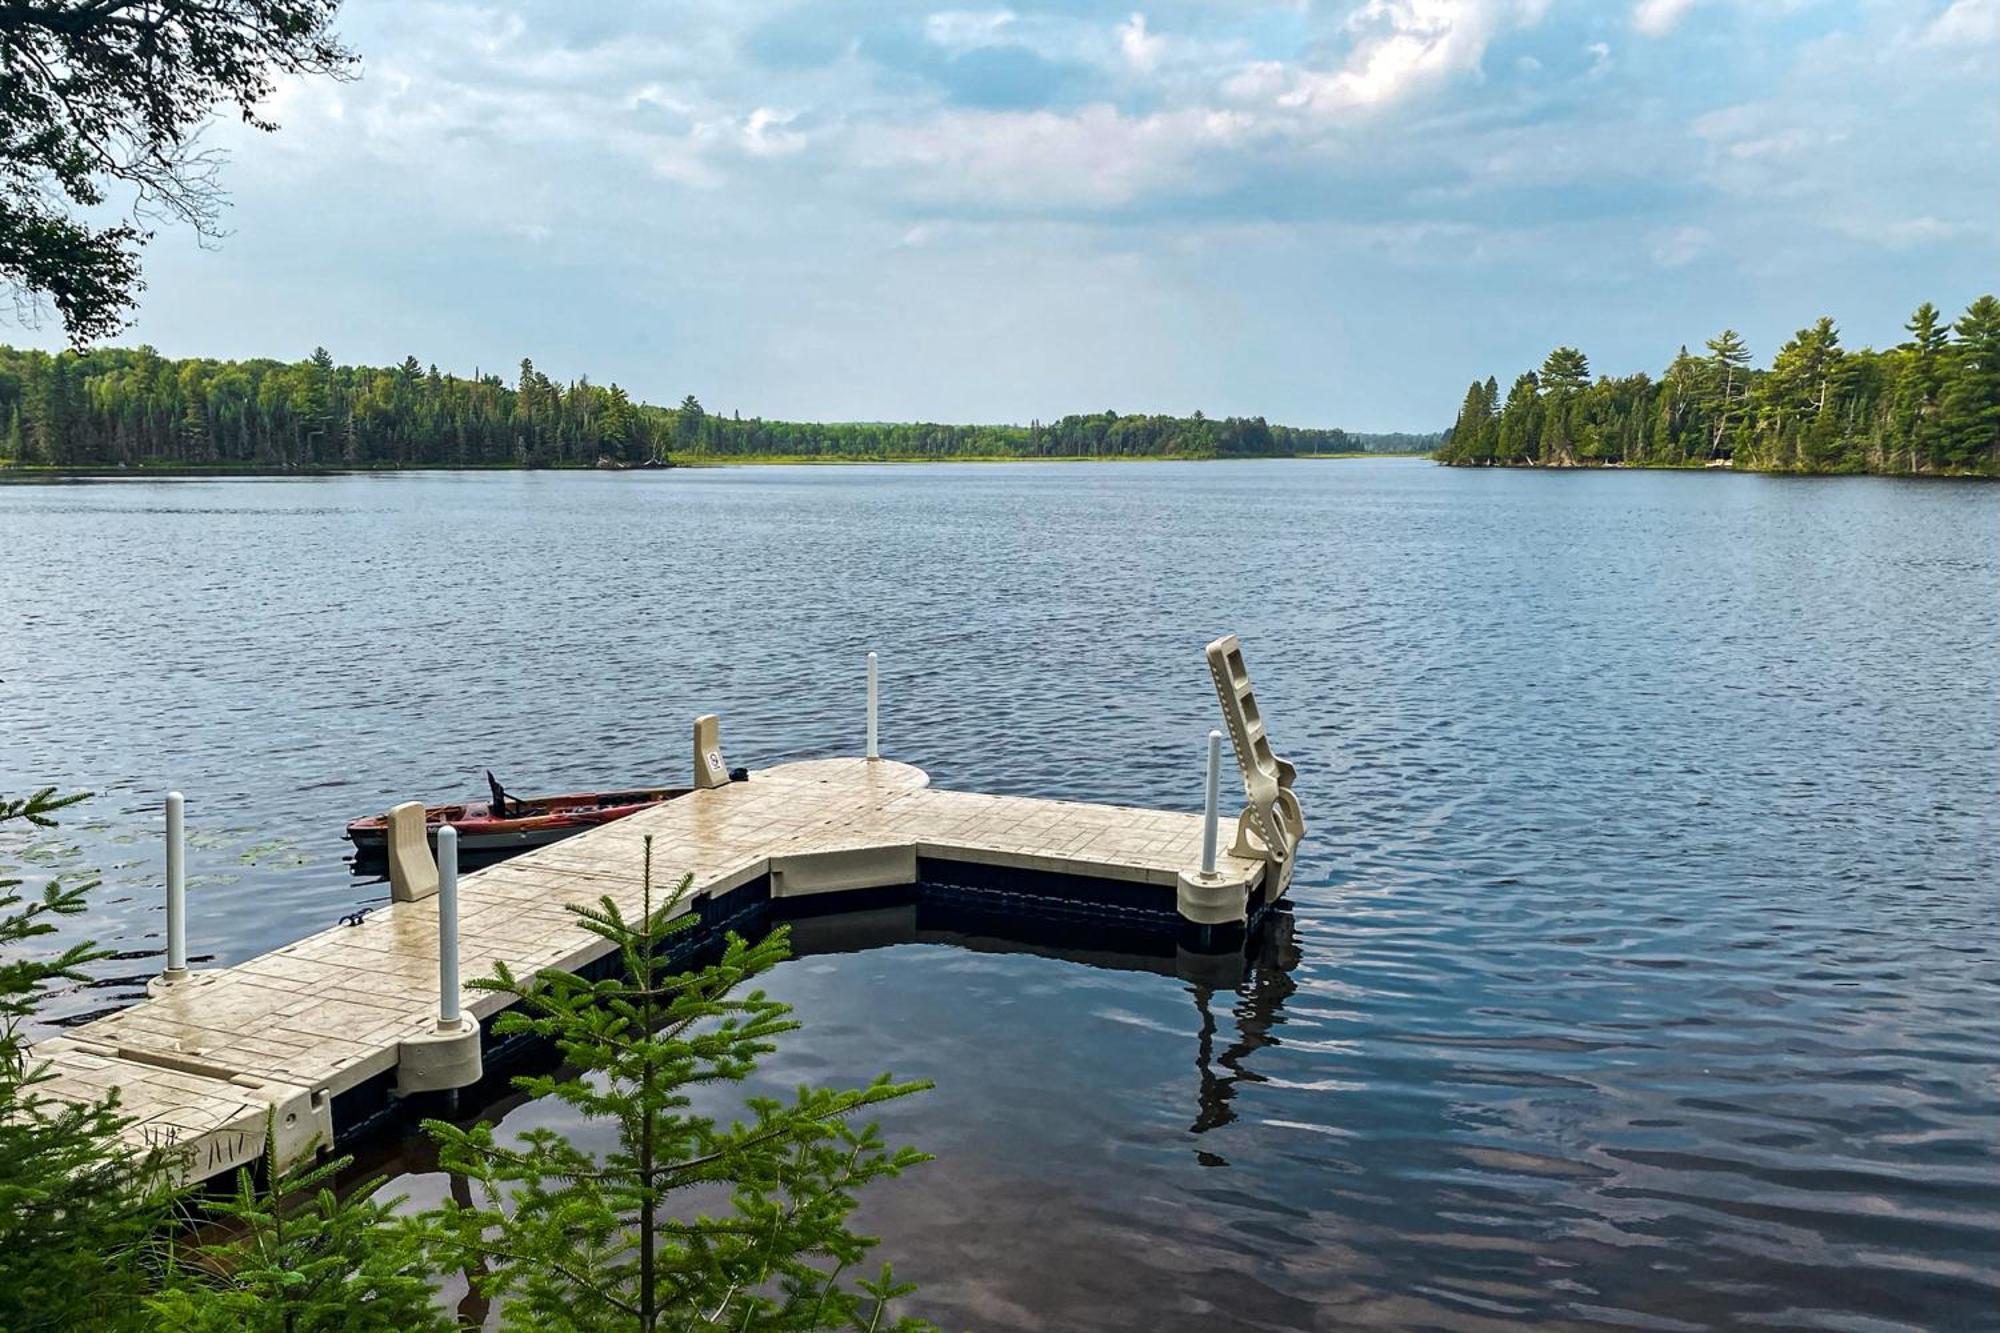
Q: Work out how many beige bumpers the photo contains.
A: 2